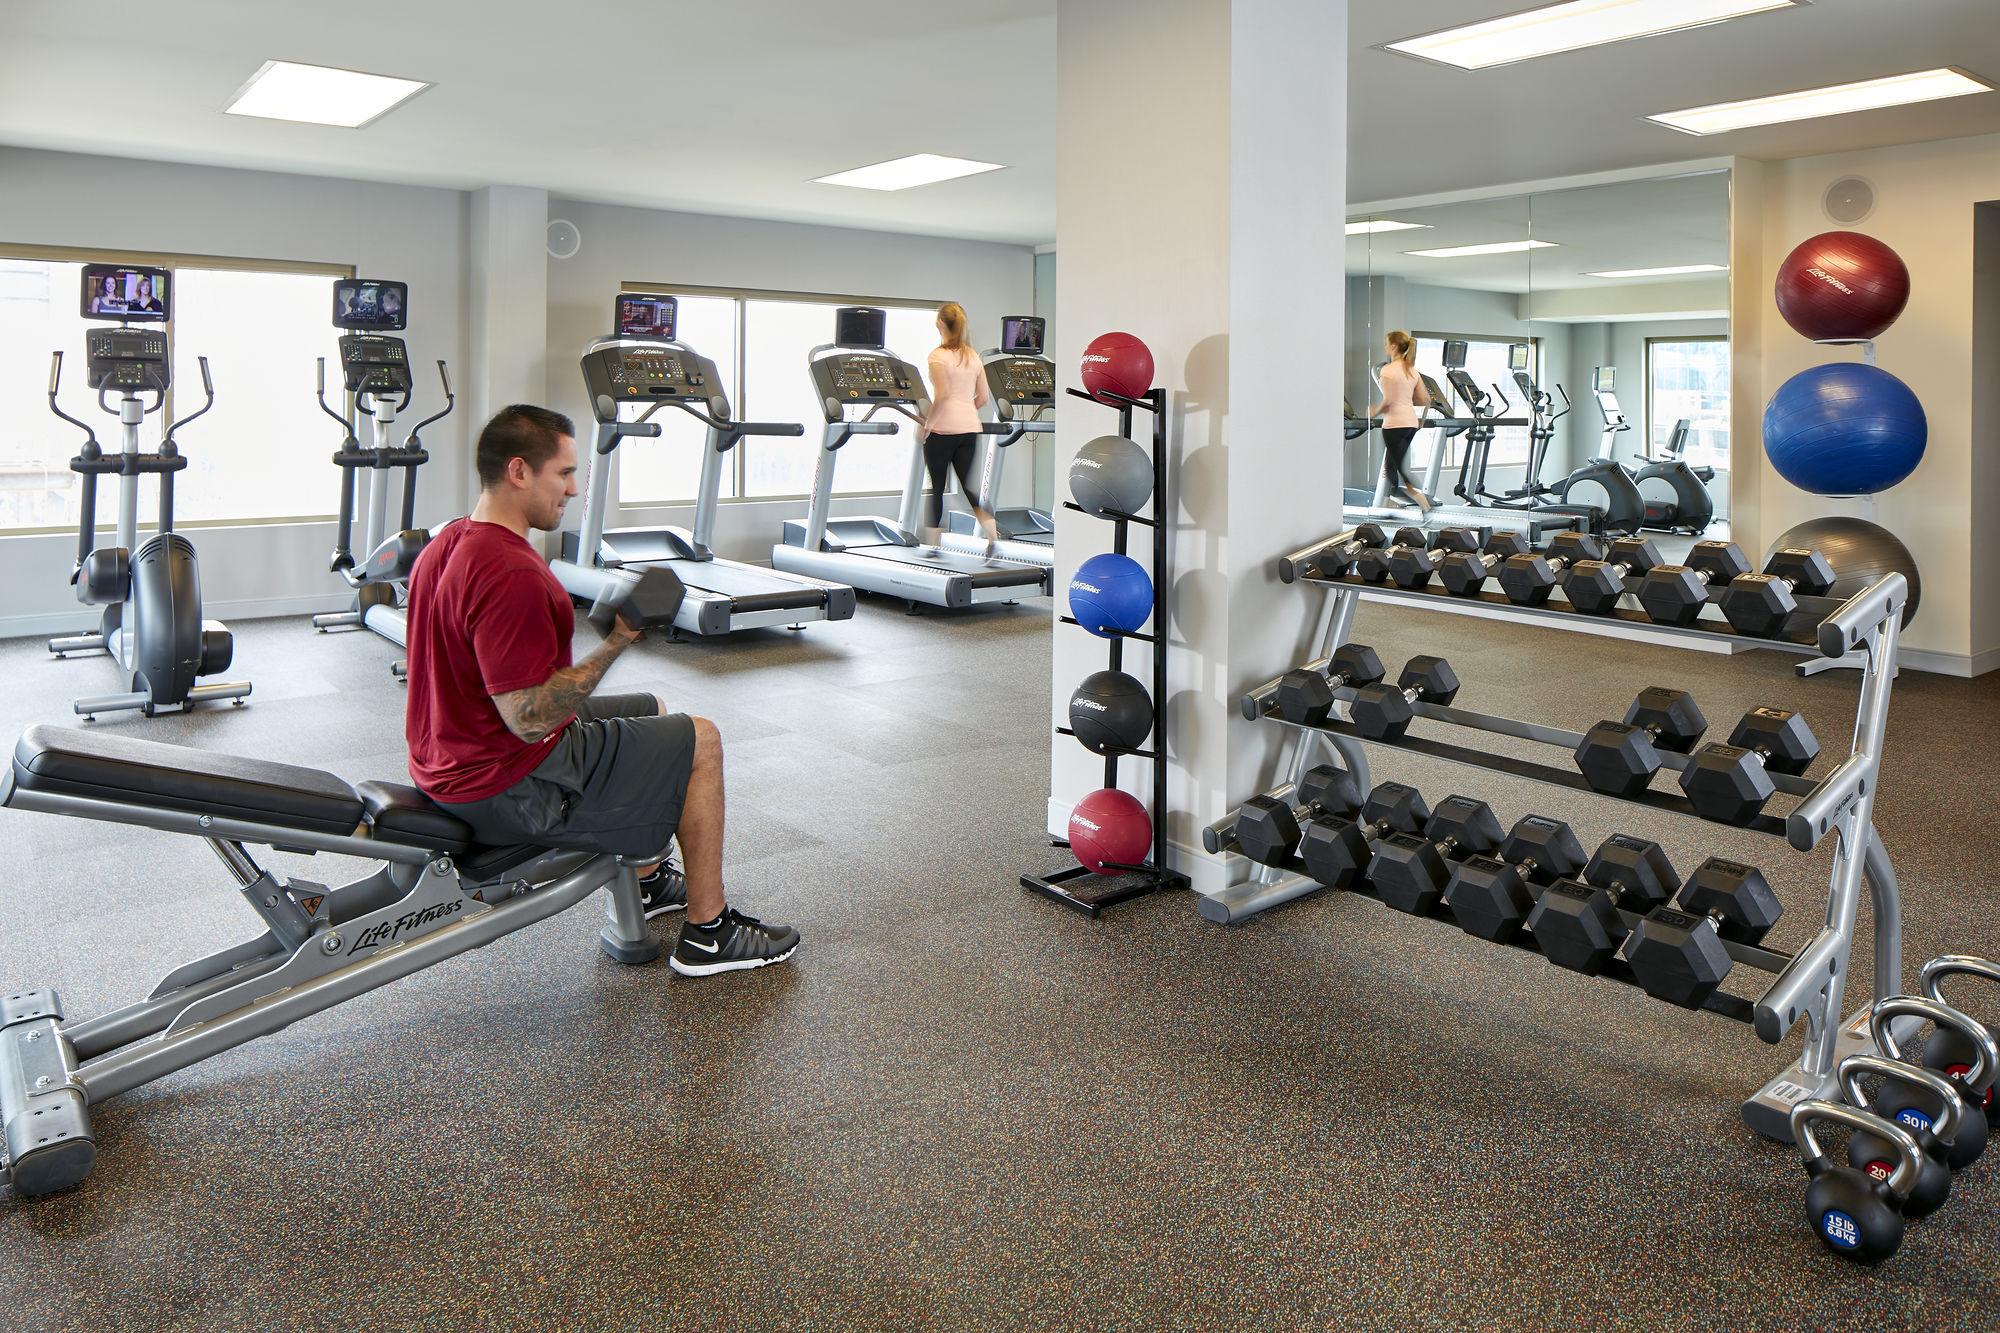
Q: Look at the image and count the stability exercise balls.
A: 3